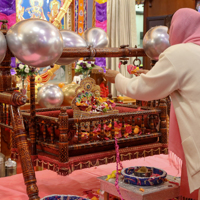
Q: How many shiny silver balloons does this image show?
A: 6